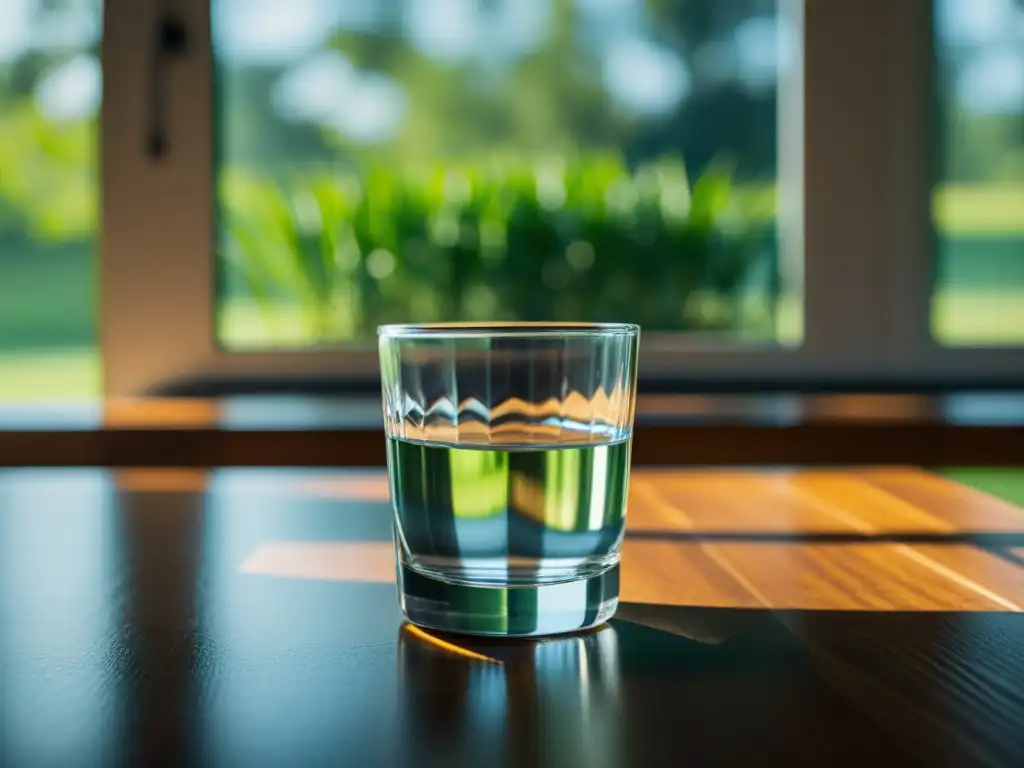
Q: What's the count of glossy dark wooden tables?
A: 1